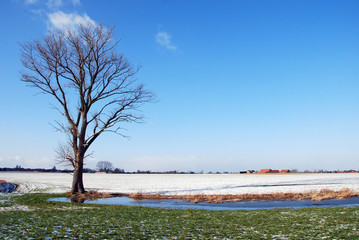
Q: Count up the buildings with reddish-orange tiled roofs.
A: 3